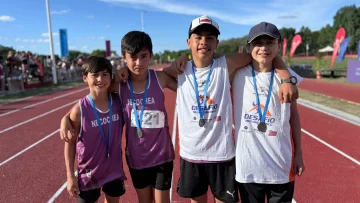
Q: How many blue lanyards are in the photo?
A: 4